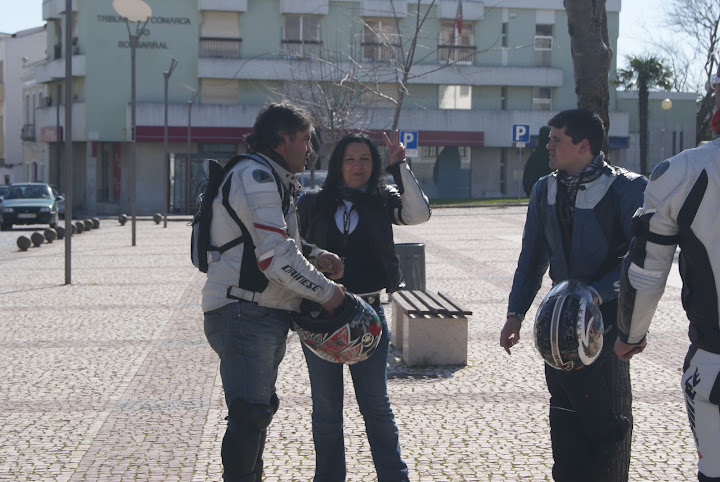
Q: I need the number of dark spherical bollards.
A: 10